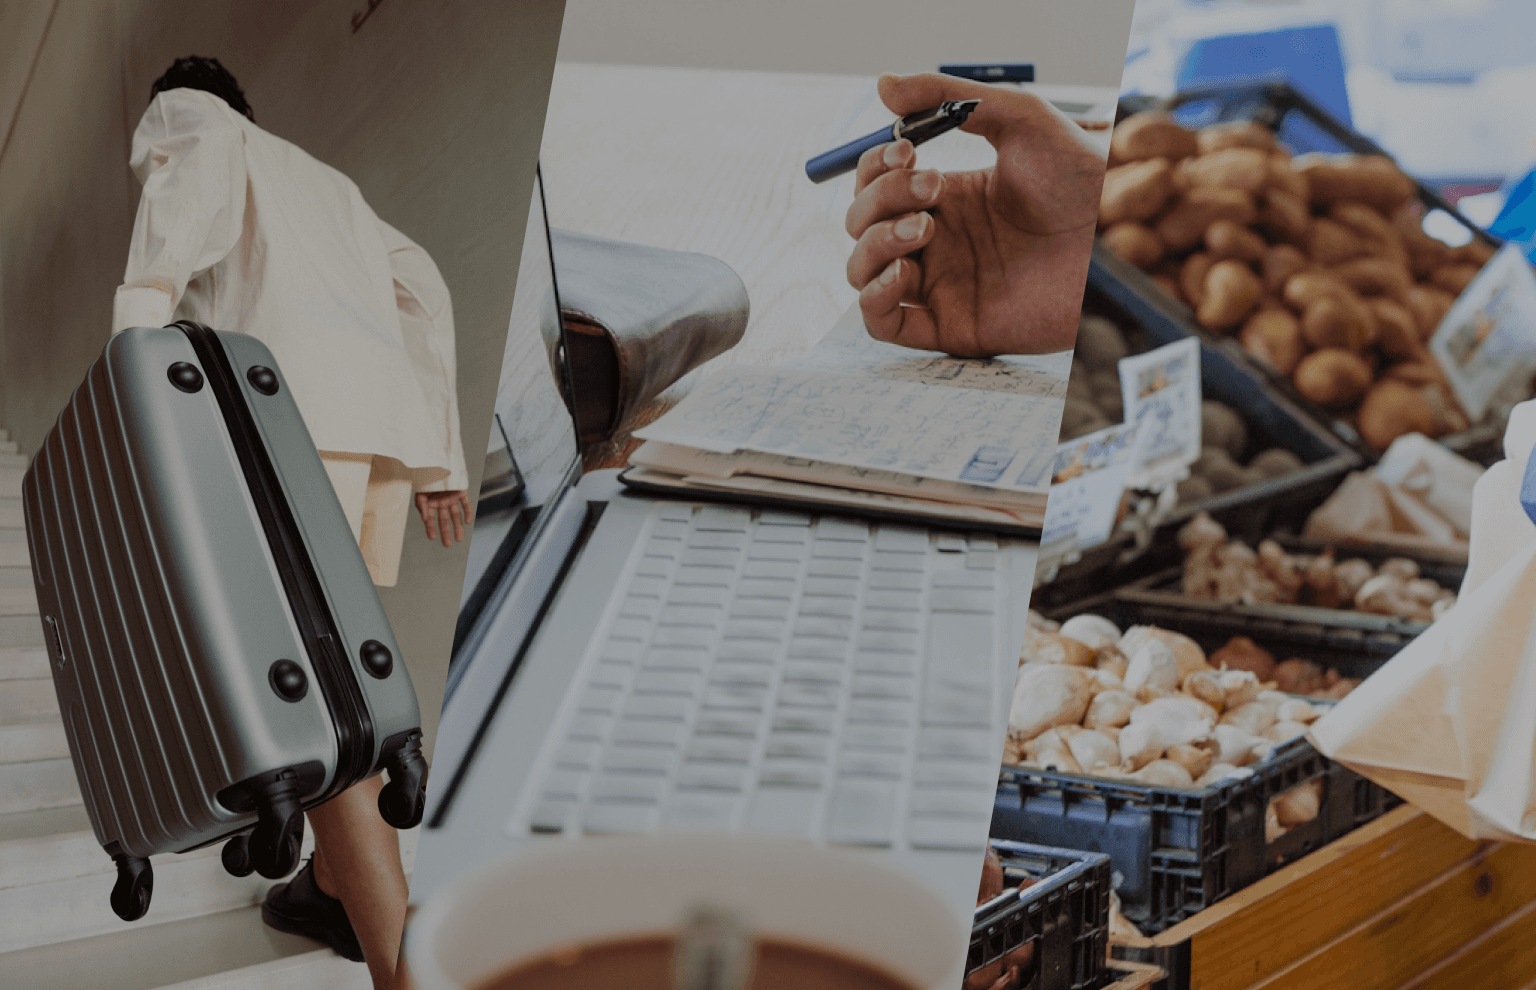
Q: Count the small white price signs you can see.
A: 3